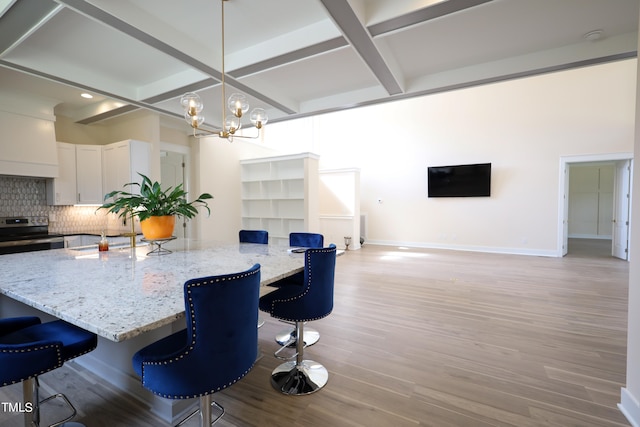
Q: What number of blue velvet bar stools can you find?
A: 5